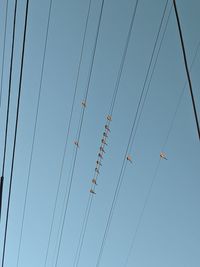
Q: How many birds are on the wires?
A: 14